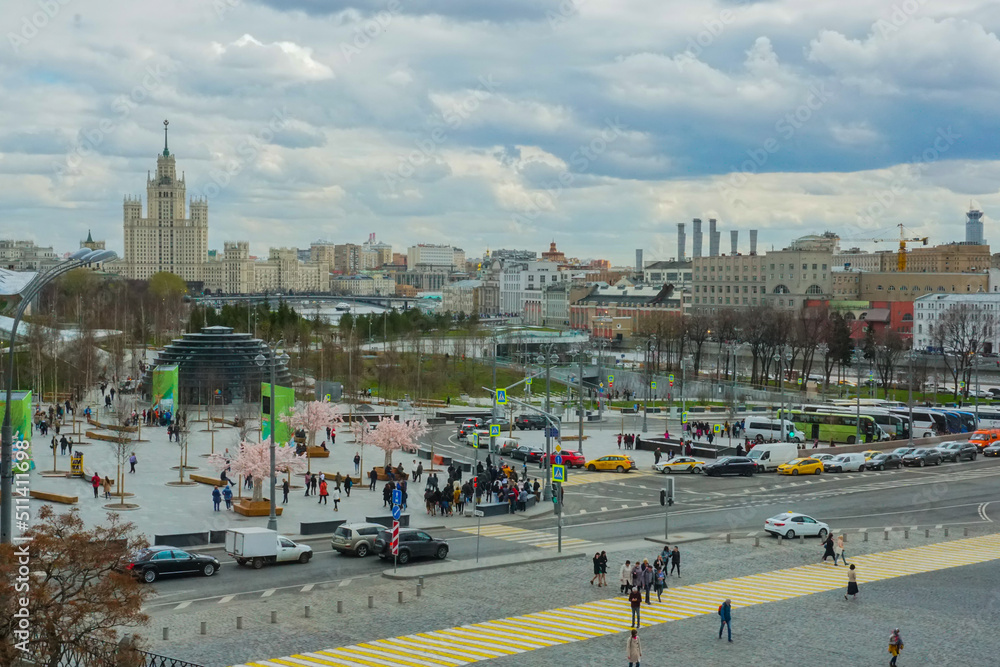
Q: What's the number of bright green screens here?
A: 3